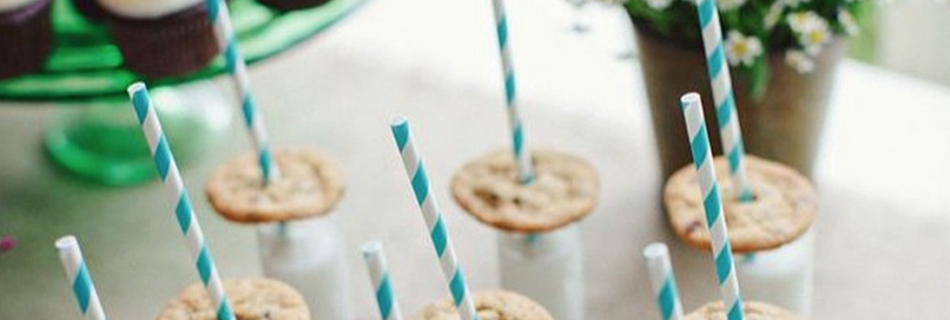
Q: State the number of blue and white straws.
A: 9